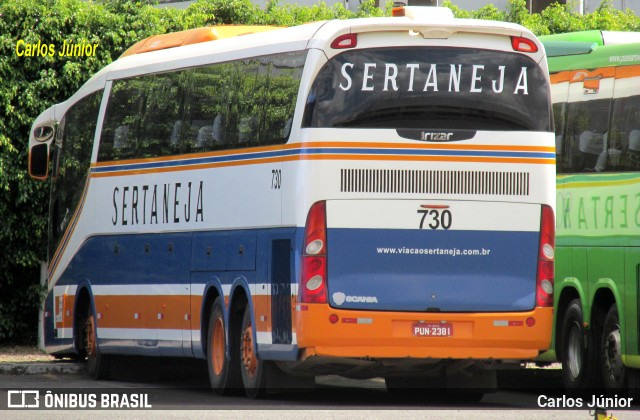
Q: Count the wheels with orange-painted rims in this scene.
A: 3